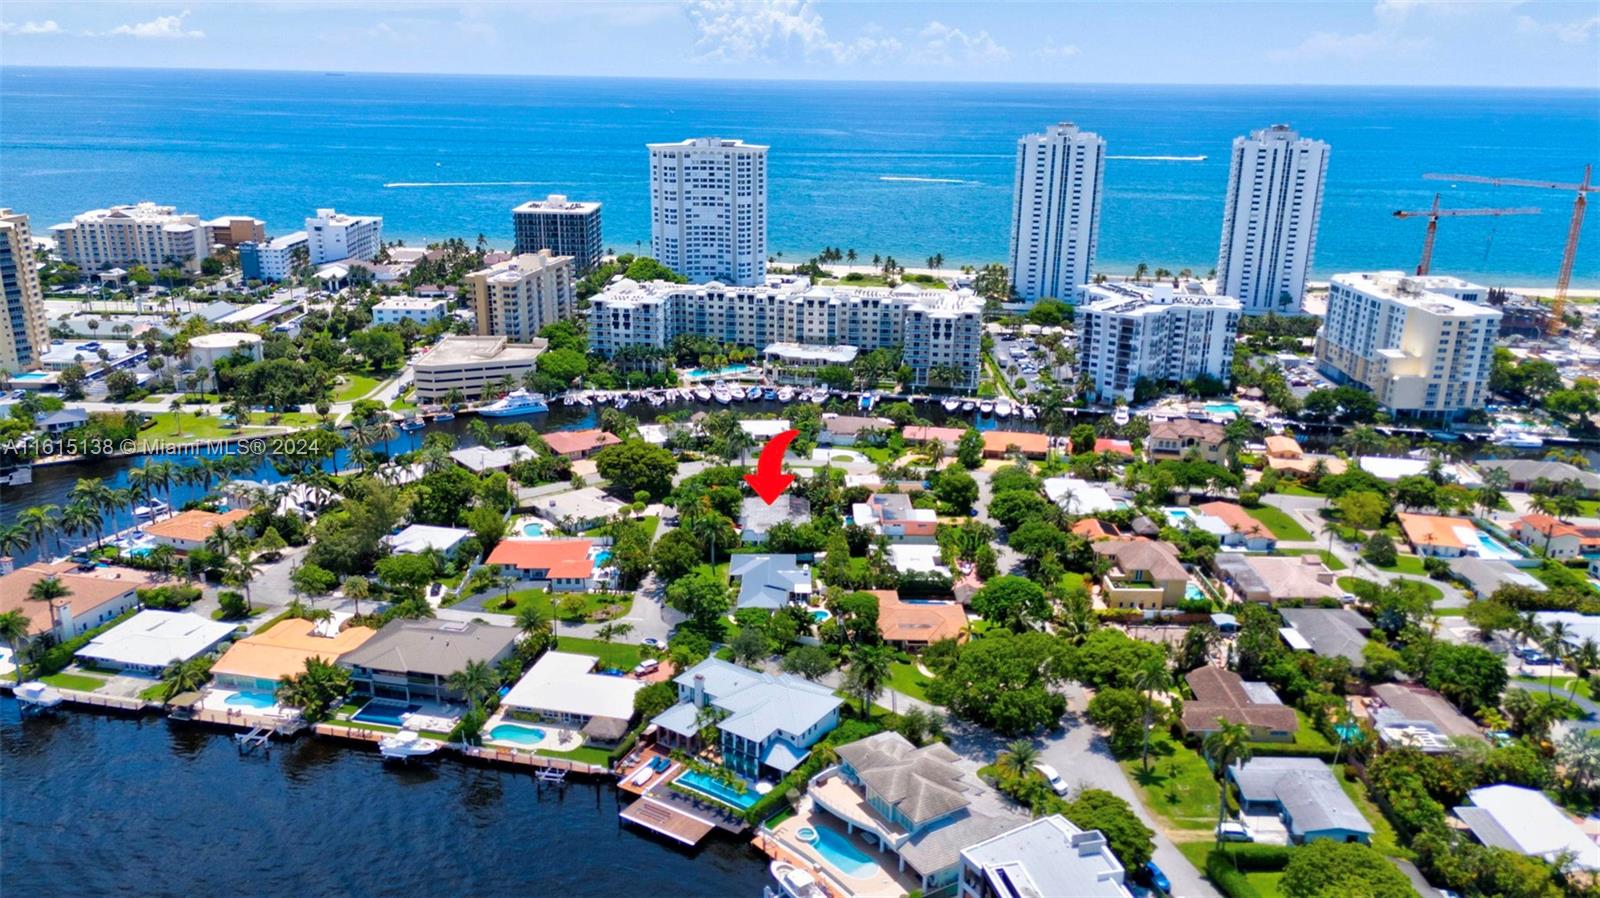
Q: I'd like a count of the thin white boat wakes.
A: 3